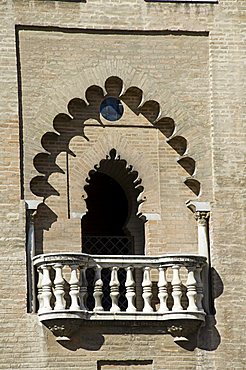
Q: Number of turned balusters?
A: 13